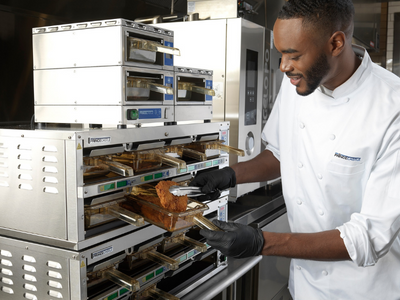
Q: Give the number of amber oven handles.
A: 13